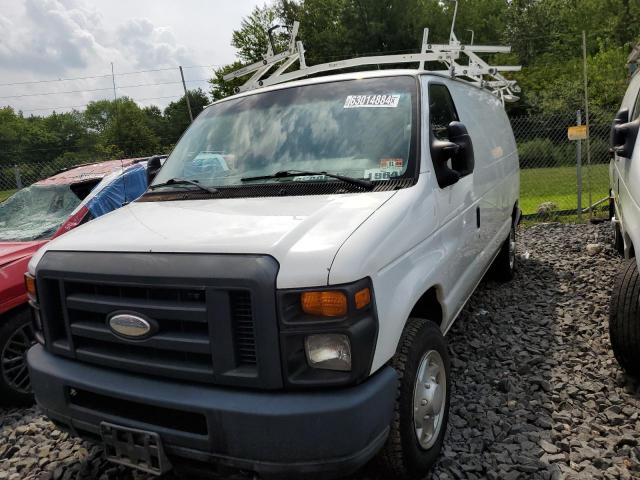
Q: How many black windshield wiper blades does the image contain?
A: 2